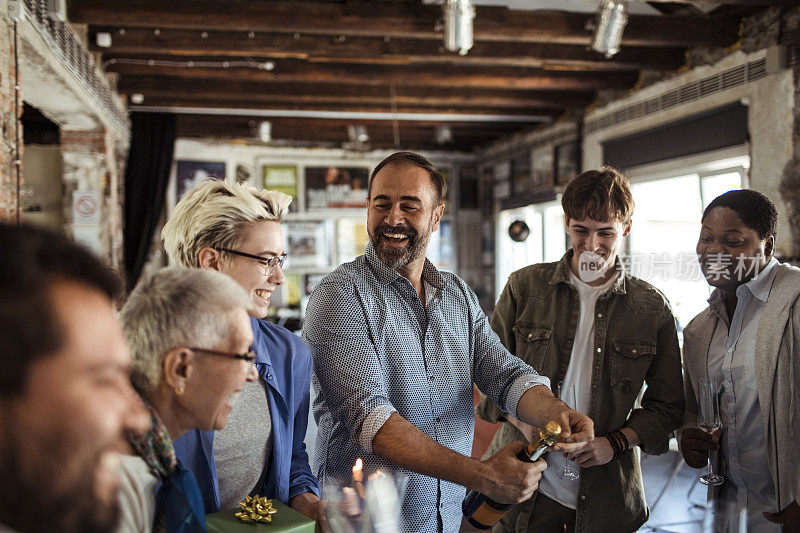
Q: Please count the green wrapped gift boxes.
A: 1